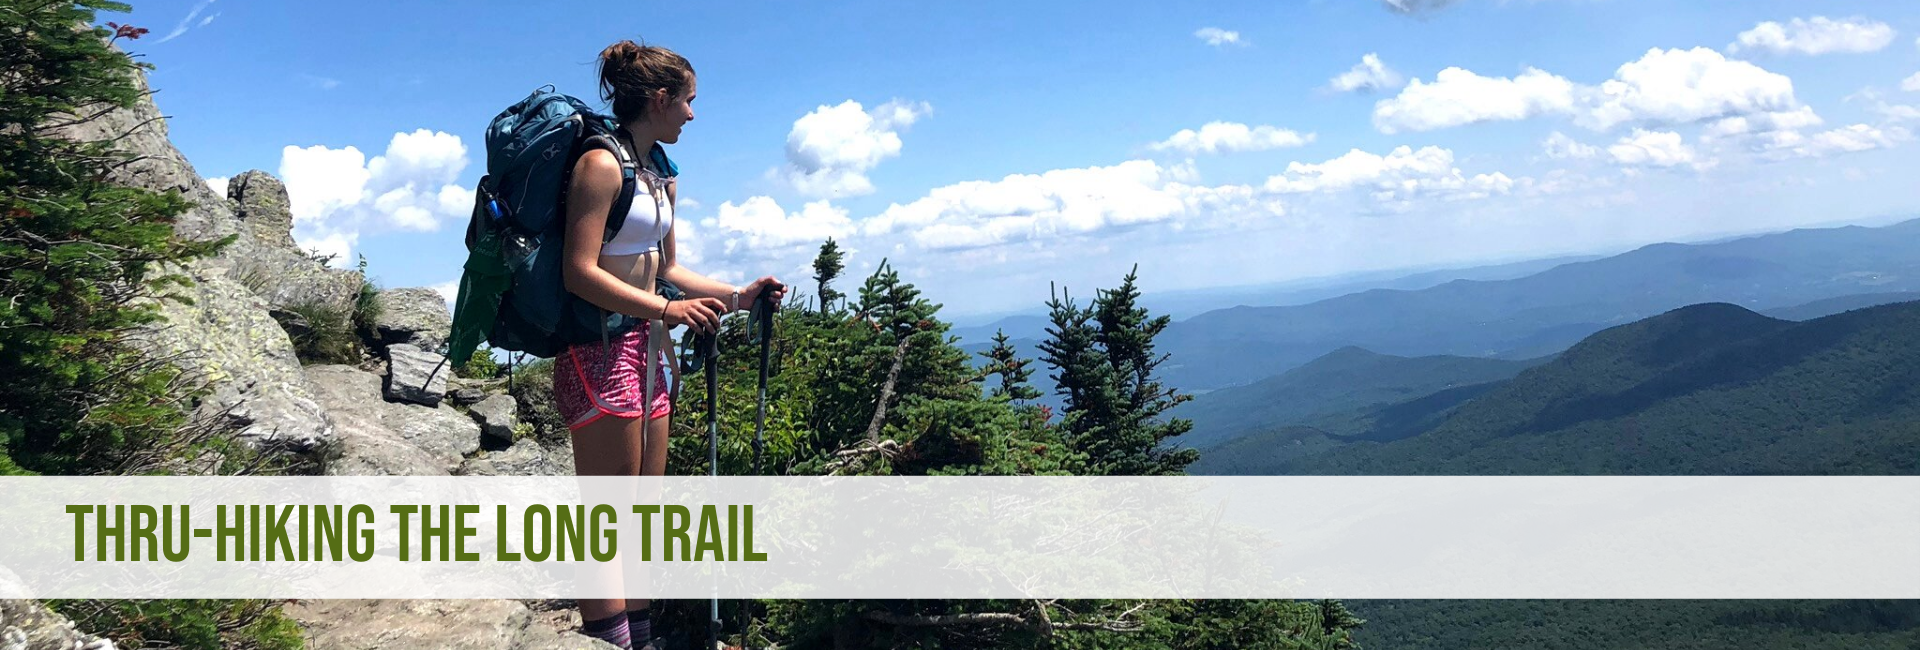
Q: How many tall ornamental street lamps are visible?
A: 0